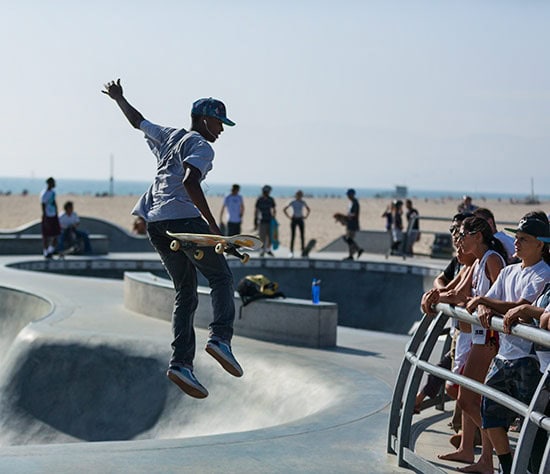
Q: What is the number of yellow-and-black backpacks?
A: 1